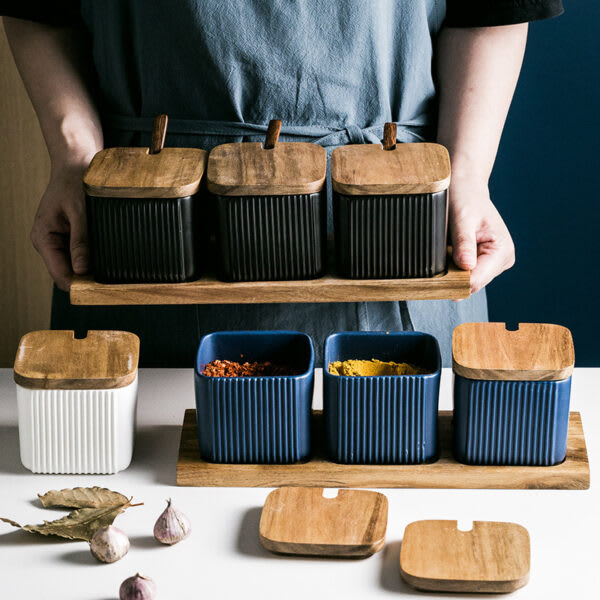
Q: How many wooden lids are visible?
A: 7